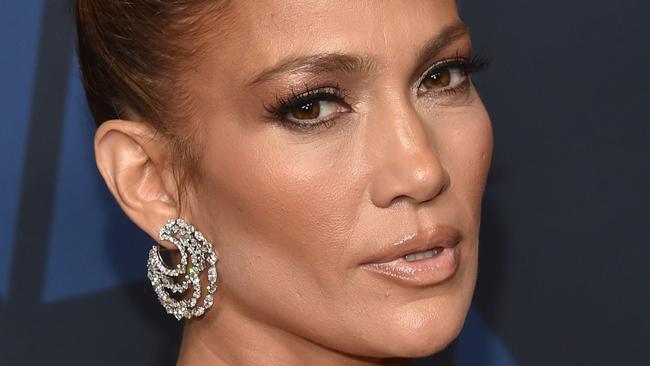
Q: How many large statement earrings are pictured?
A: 1